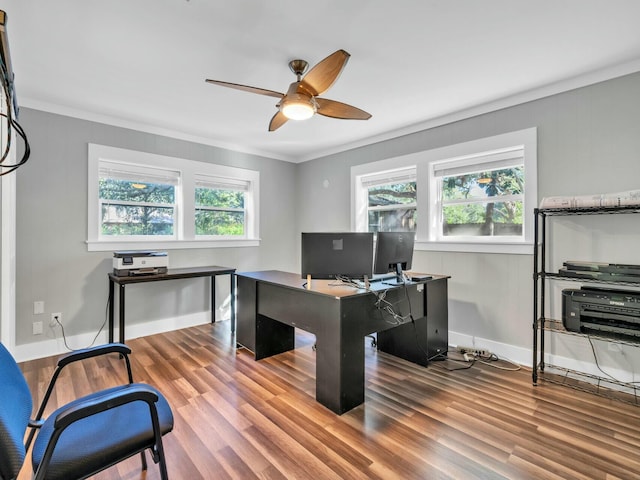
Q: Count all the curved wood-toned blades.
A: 4